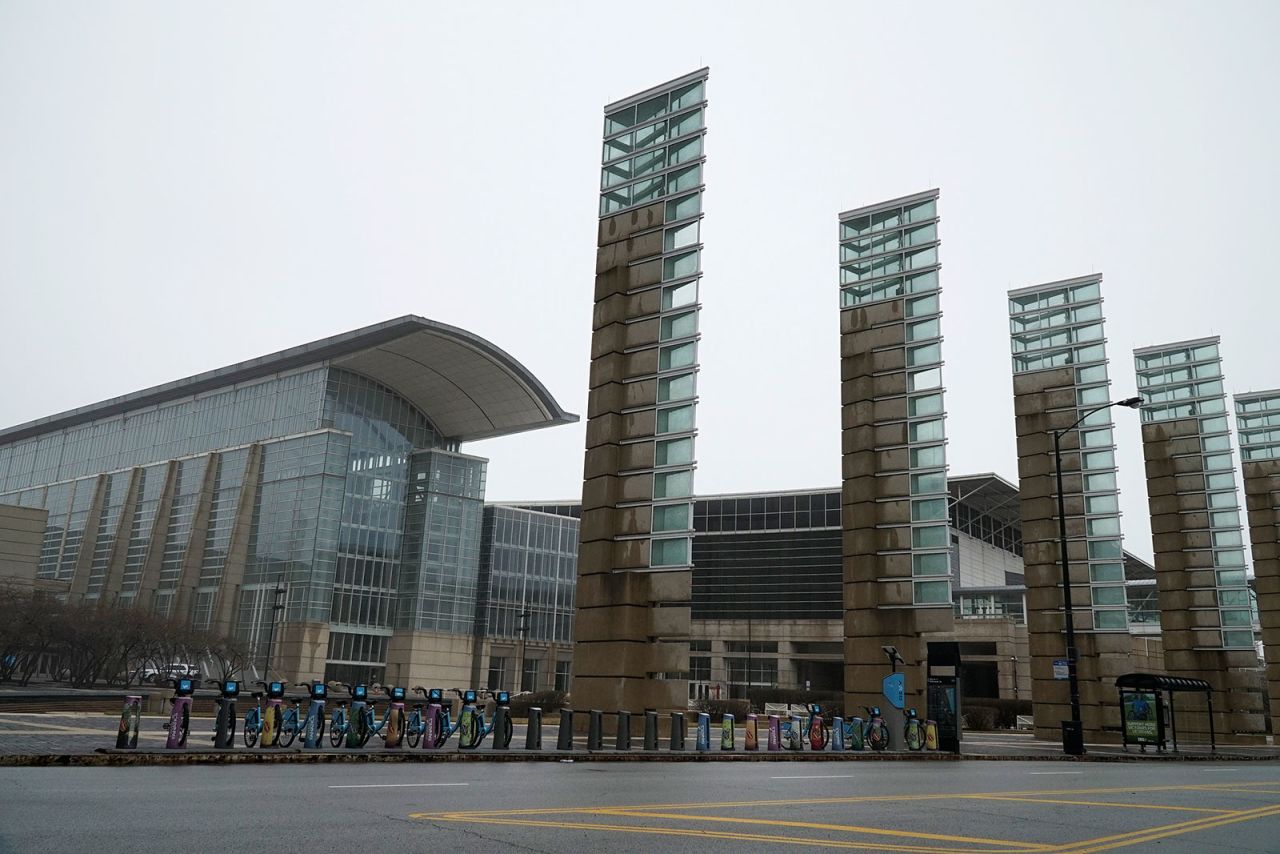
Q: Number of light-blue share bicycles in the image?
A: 12